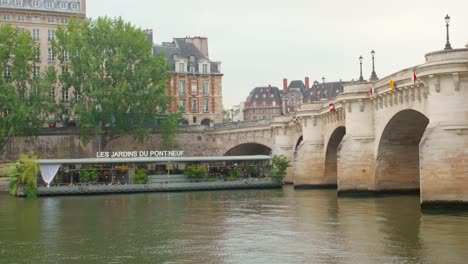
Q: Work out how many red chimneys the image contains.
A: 2